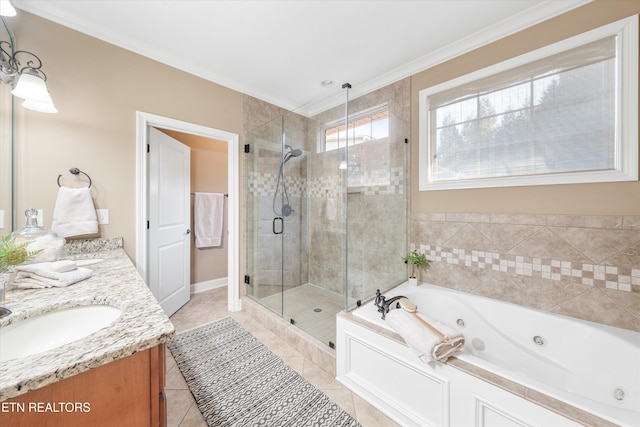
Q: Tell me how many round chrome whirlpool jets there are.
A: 3